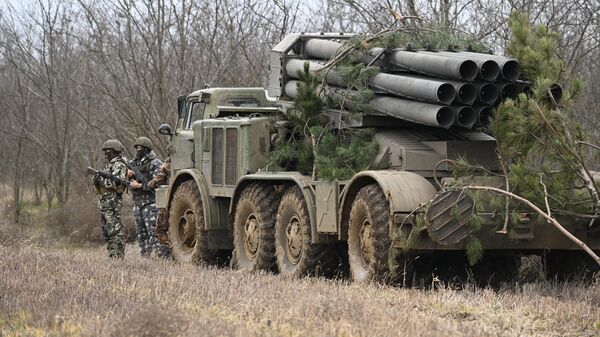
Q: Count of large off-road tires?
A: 4